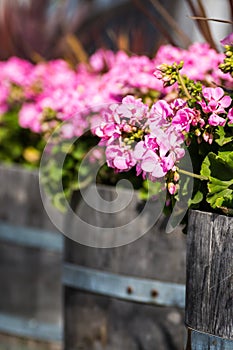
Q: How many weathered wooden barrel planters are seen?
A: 3